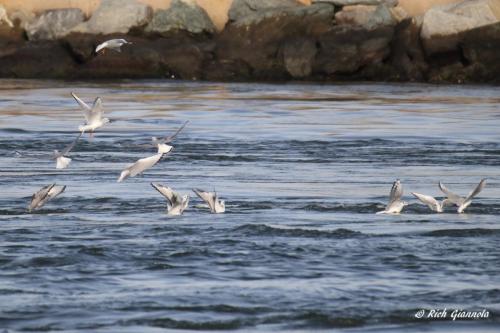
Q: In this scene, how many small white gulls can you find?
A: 11